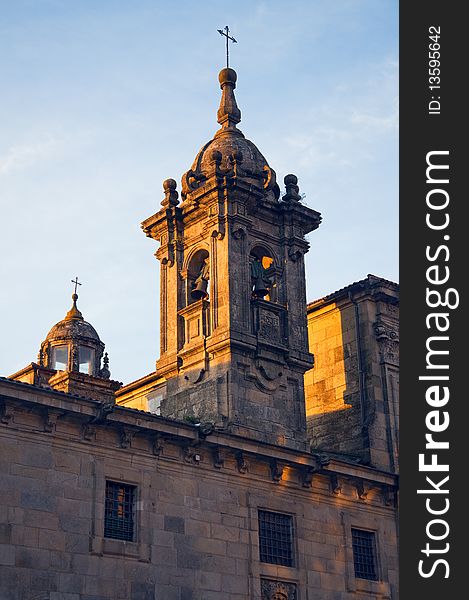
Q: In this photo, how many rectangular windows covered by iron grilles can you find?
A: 3